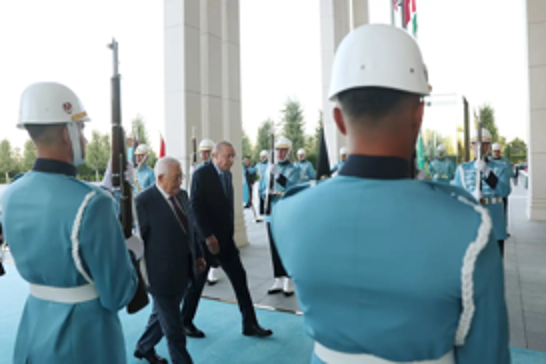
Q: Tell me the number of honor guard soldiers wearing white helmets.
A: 11